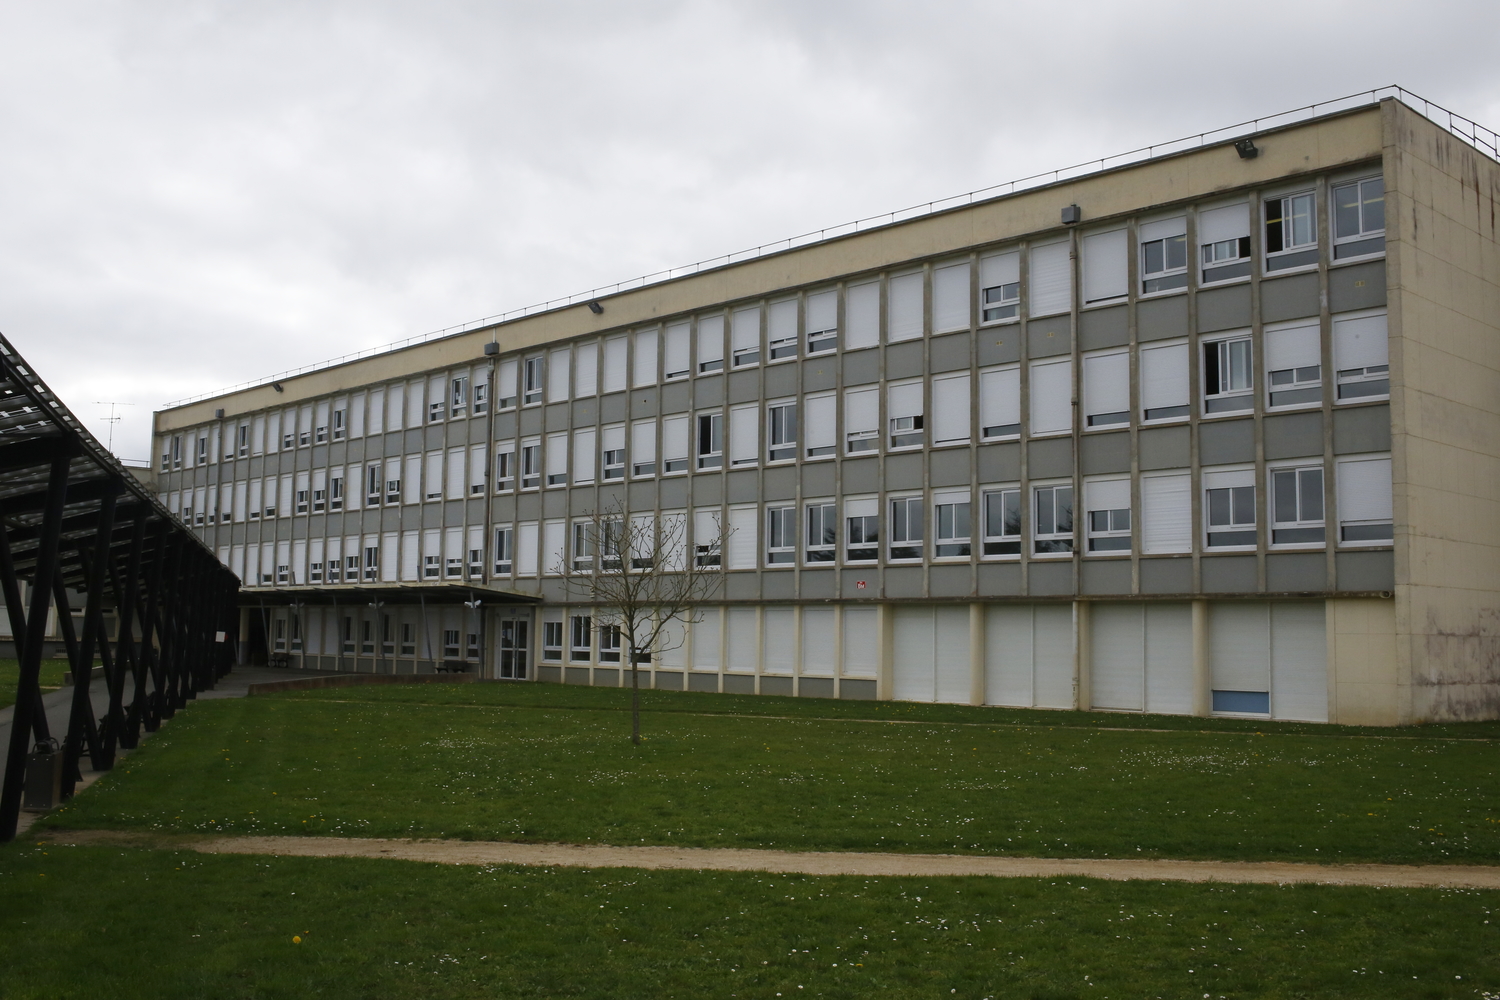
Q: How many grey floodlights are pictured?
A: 3